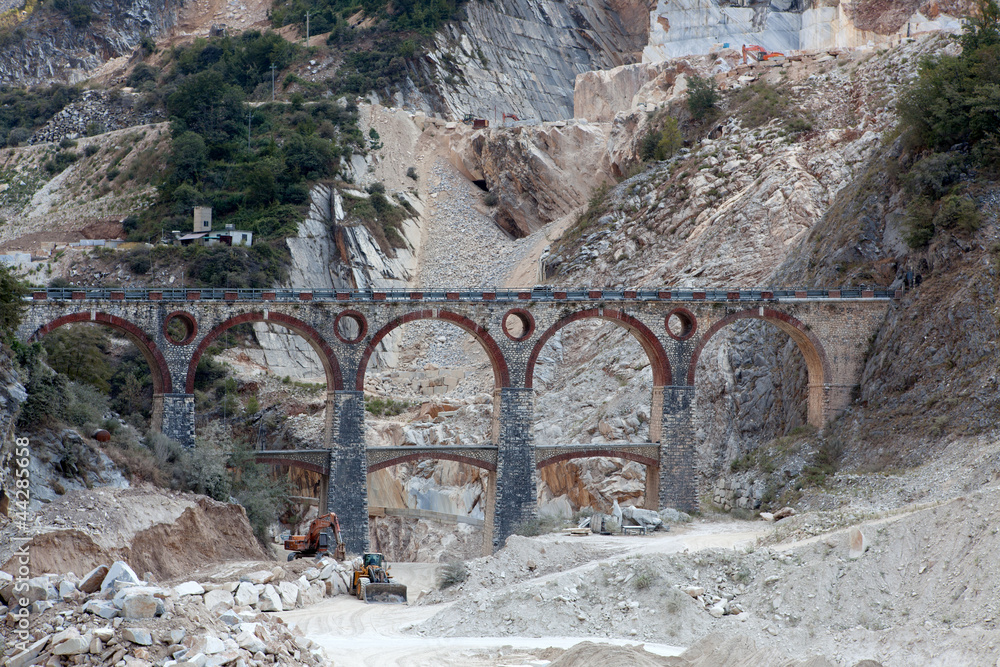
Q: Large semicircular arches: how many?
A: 5